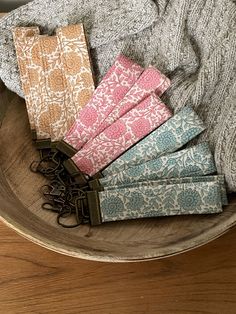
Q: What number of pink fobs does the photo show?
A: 3